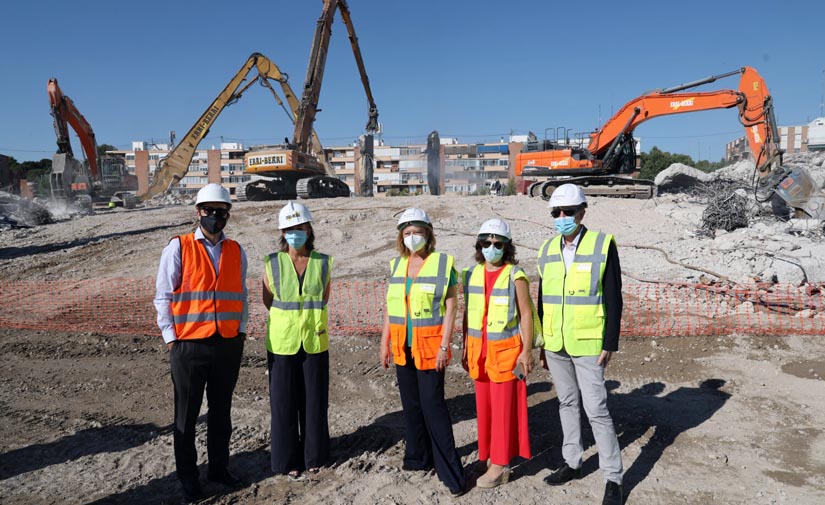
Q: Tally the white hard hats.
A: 5